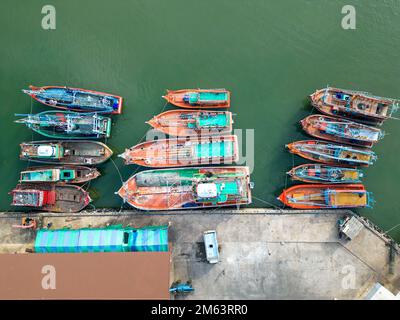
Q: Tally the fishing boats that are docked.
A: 14